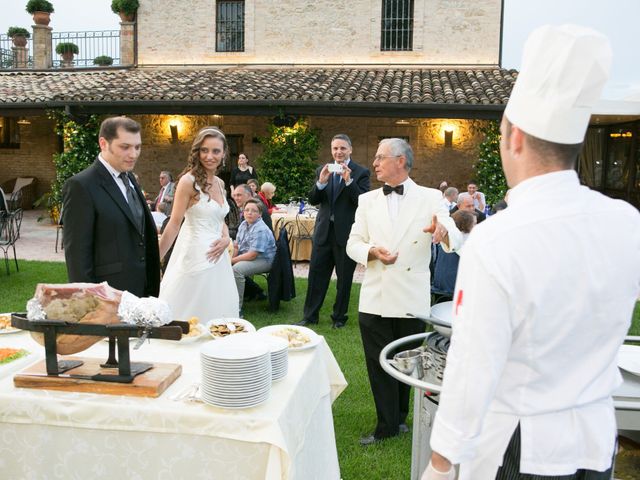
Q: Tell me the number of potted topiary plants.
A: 5